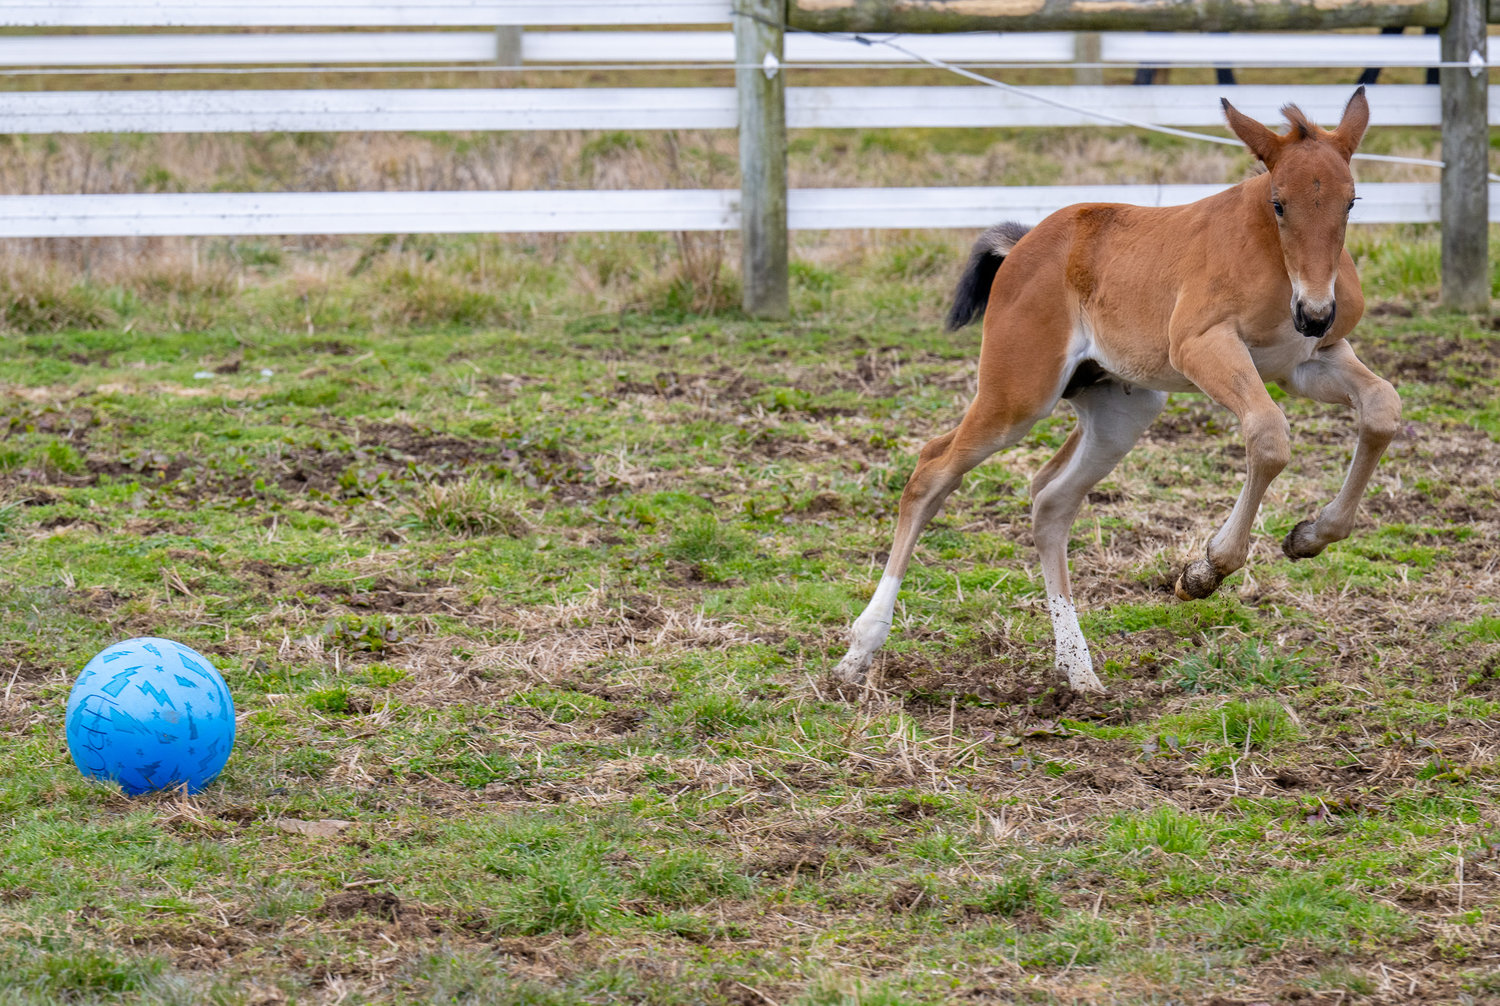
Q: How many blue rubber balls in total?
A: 1